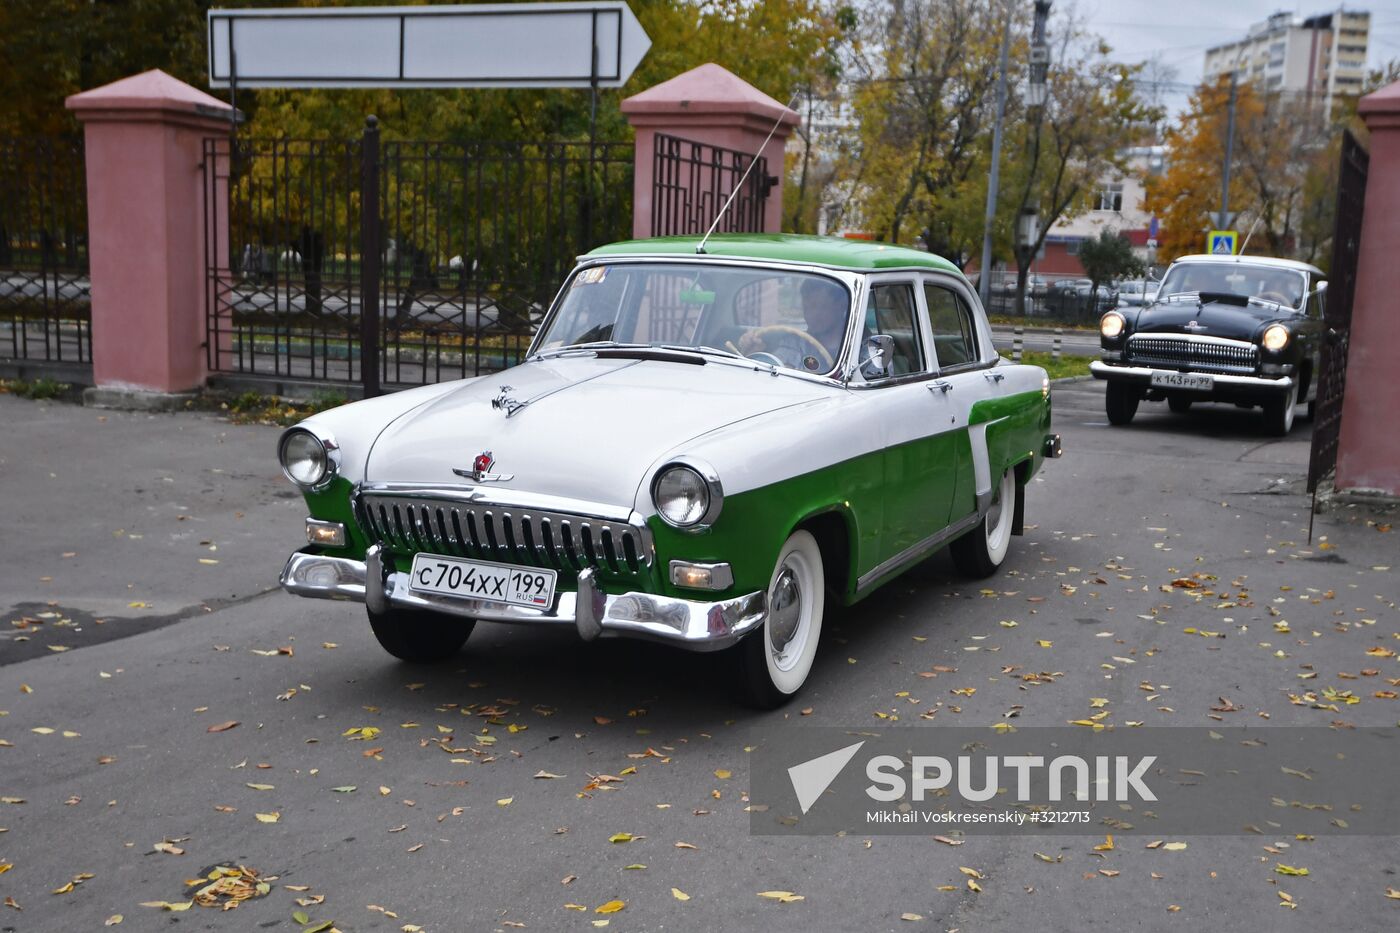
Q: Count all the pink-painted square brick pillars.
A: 3